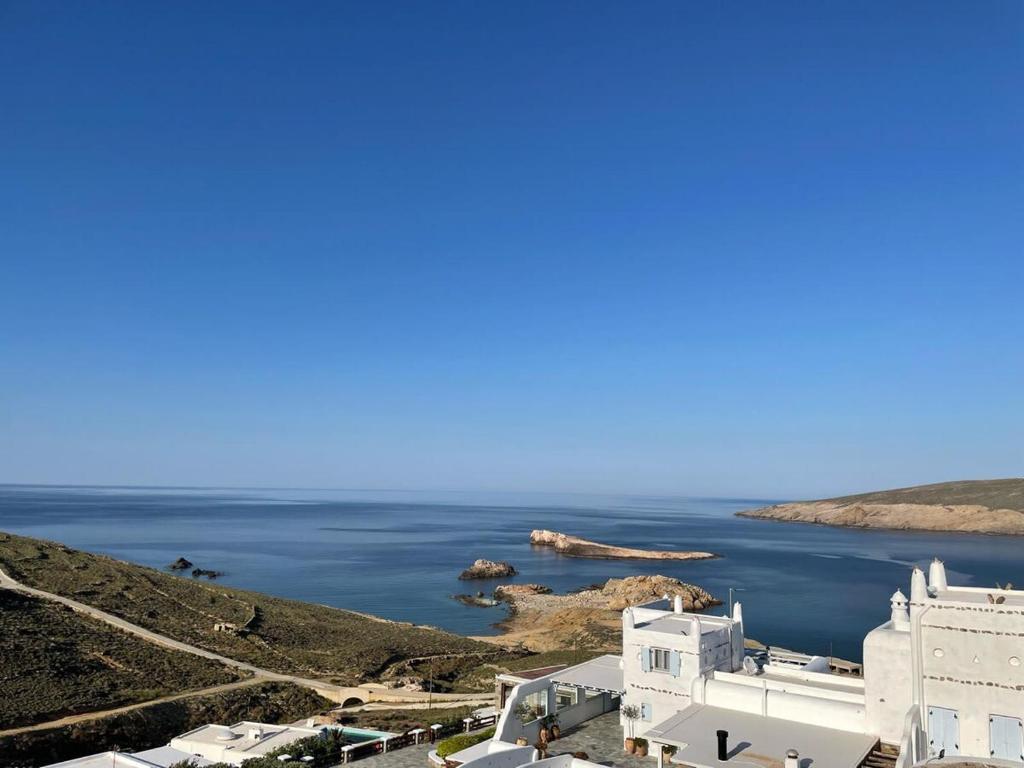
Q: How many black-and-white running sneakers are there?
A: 0